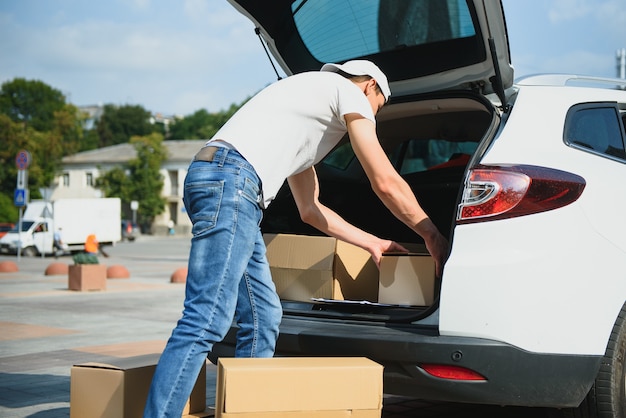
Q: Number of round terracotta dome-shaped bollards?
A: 4